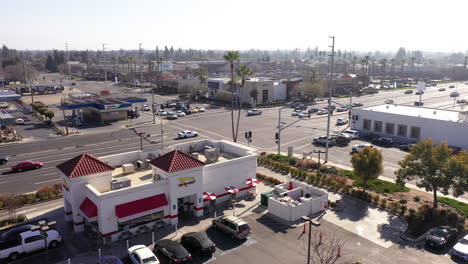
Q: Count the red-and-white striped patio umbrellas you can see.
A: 3